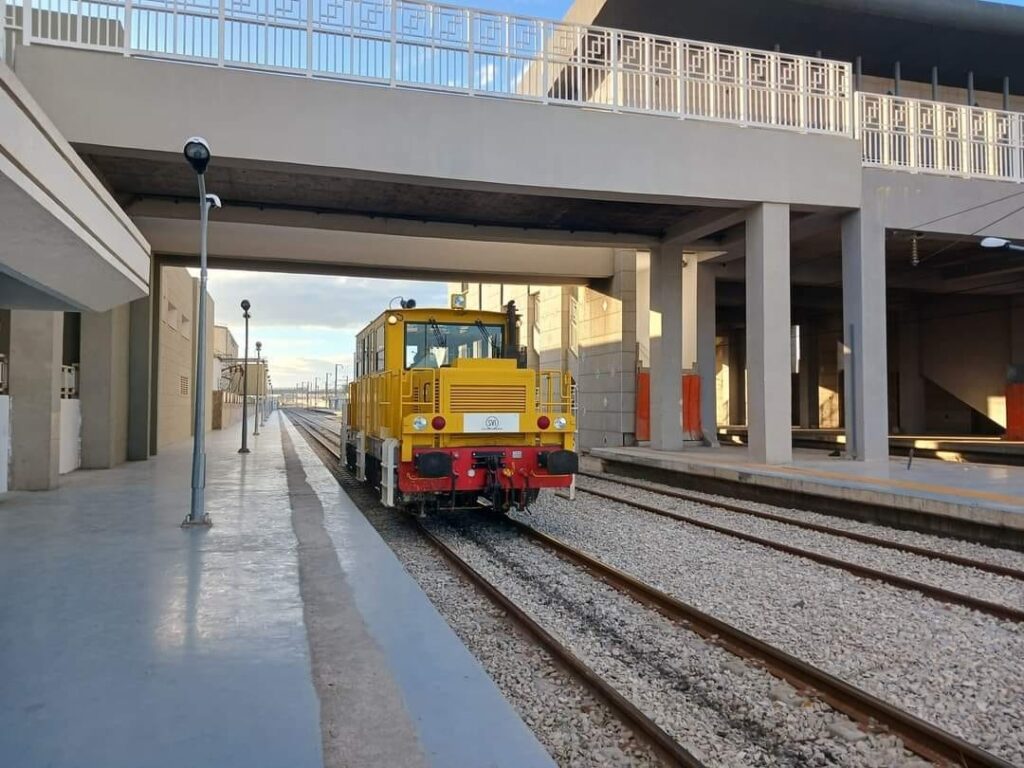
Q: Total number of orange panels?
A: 3